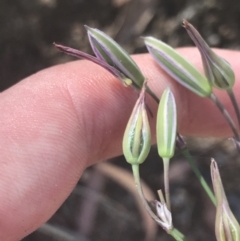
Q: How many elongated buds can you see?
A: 6